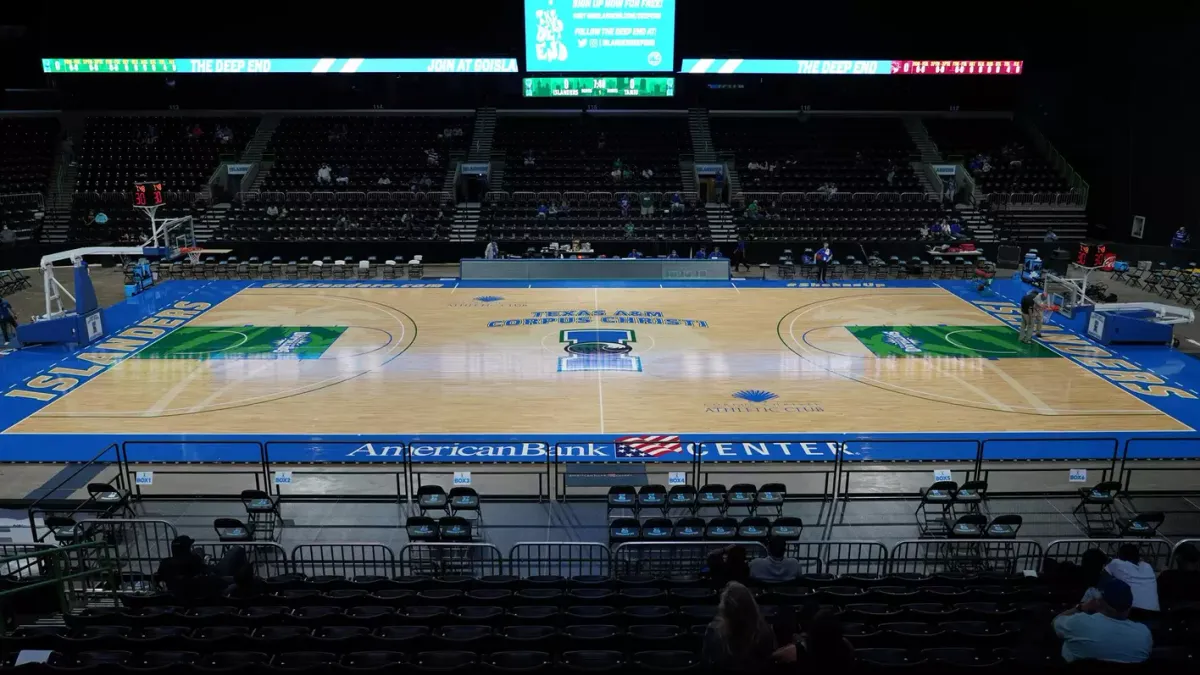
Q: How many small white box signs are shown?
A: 6